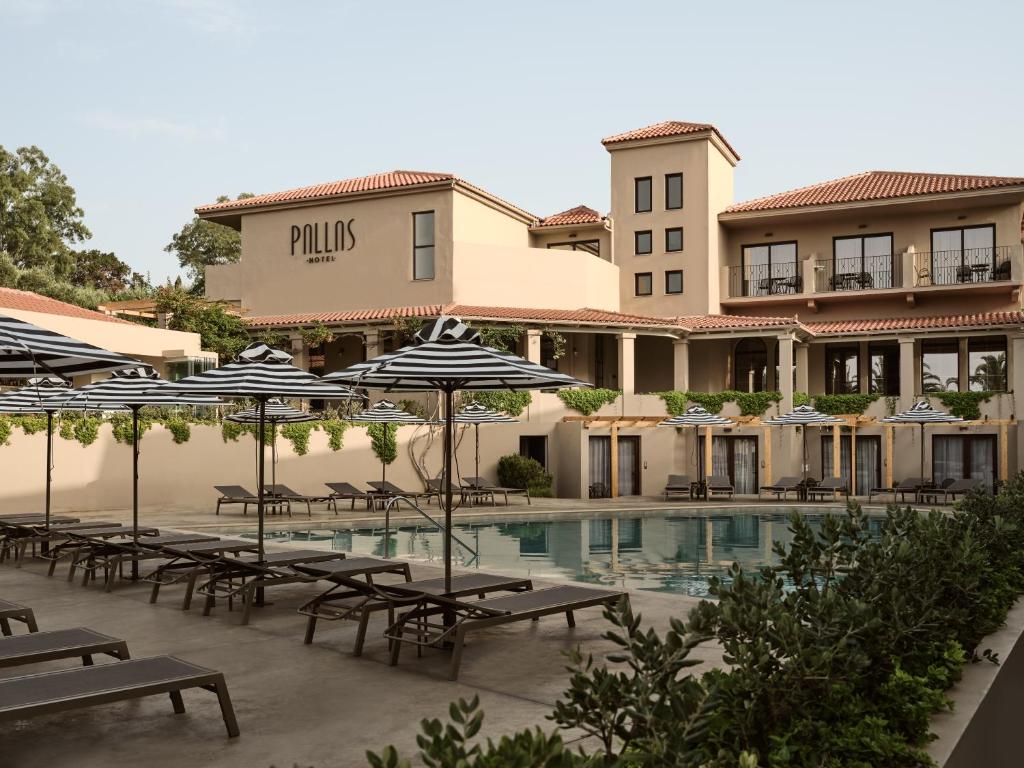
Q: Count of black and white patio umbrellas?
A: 11